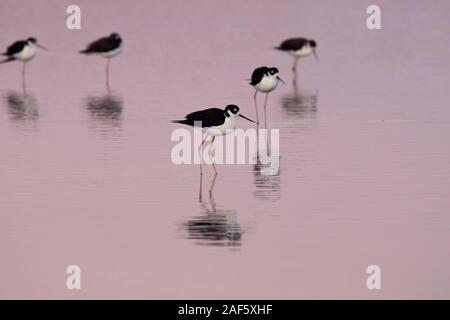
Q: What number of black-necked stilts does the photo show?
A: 5